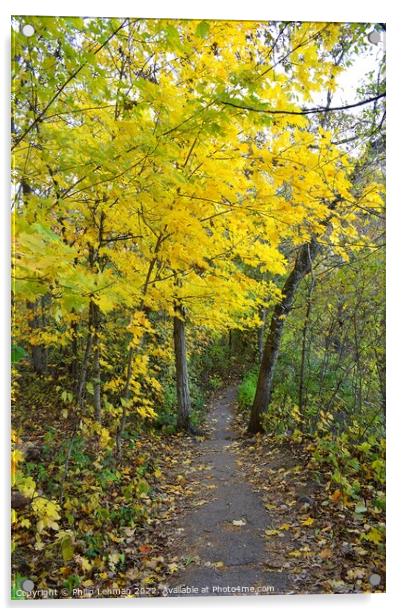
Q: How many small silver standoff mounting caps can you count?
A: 4